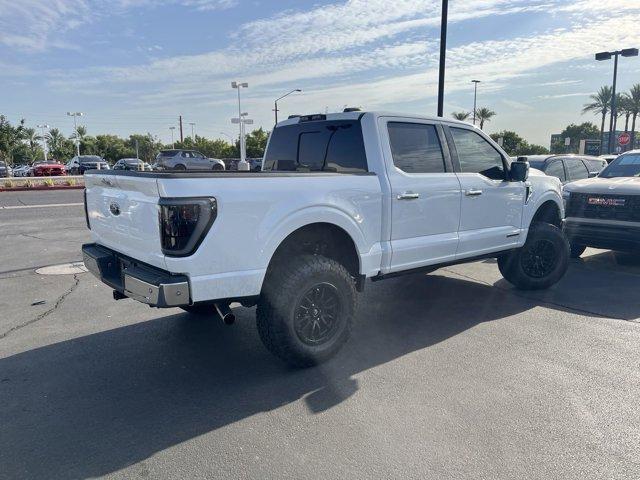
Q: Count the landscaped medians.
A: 1